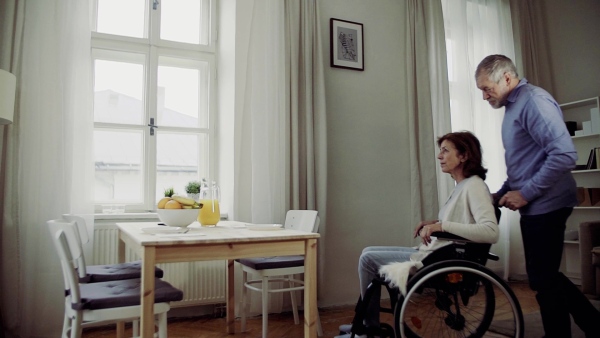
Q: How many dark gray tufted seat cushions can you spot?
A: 3